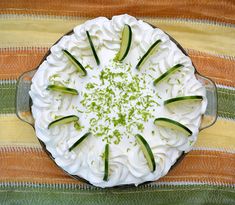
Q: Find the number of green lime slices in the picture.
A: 12